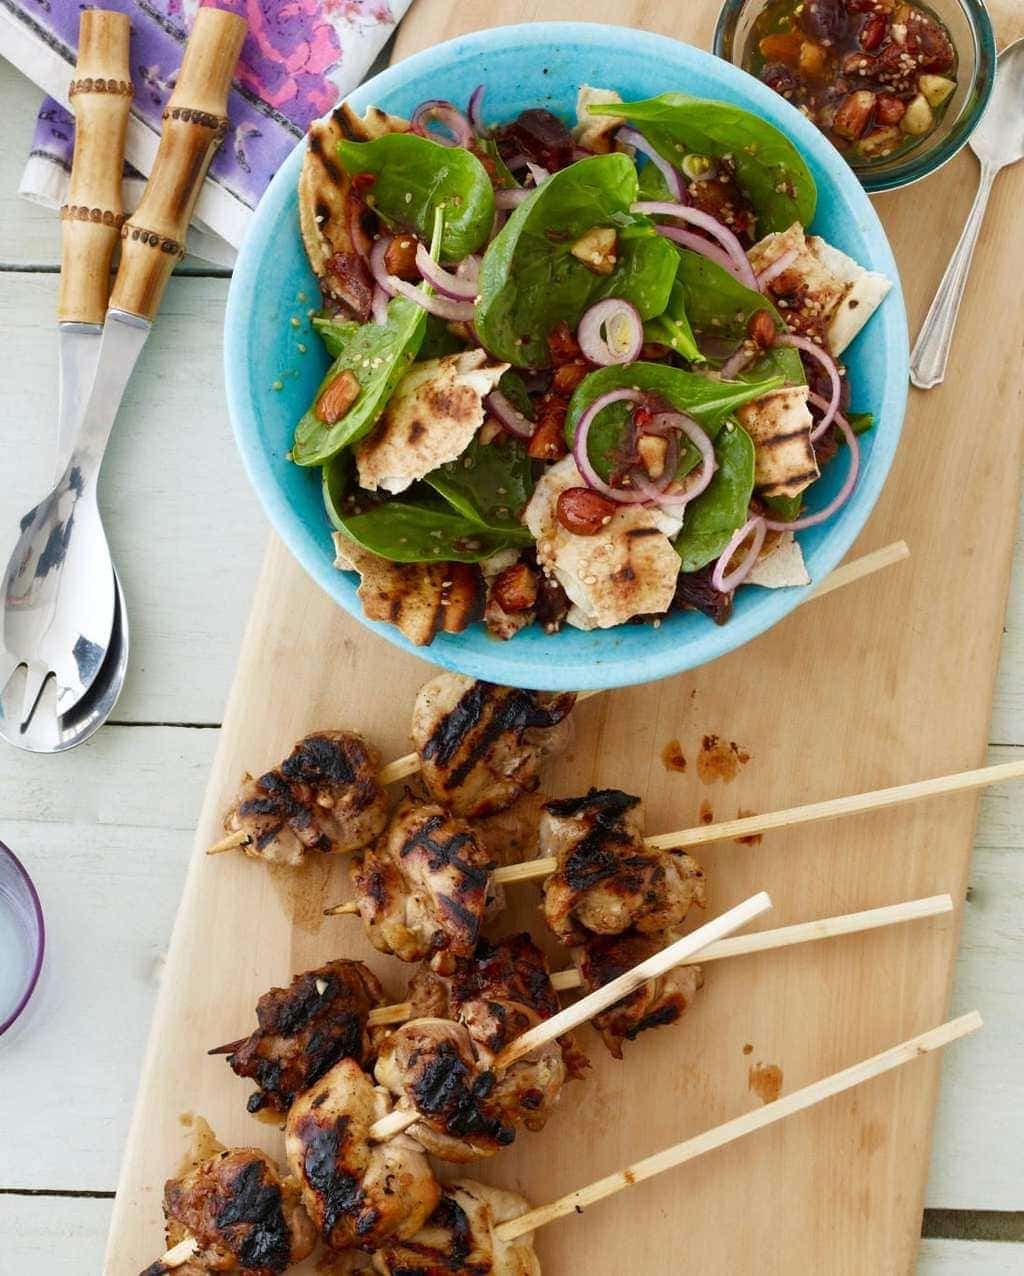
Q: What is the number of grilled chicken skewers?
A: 5